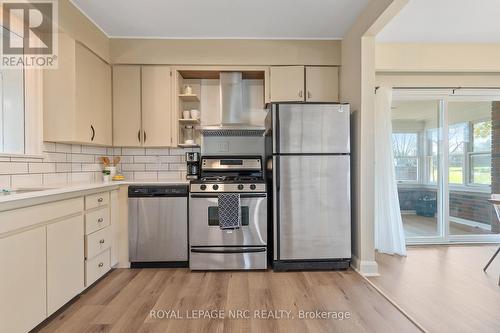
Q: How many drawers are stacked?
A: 4